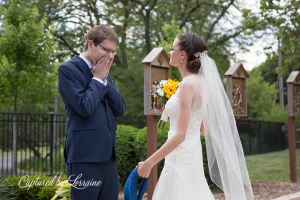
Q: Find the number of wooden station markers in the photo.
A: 3